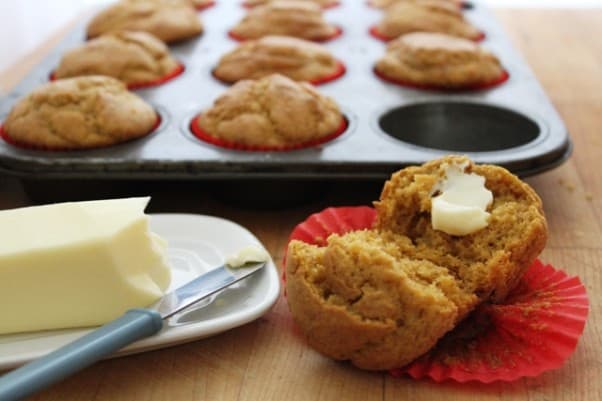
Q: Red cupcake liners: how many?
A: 11